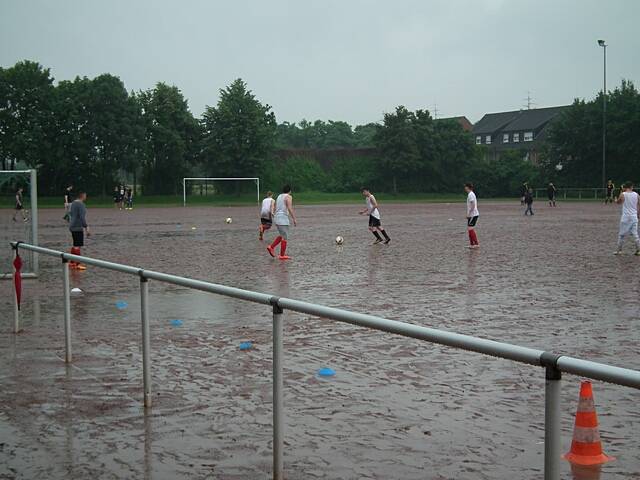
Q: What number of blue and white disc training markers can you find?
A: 5